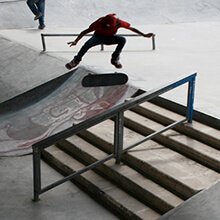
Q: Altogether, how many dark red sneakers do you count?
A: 2